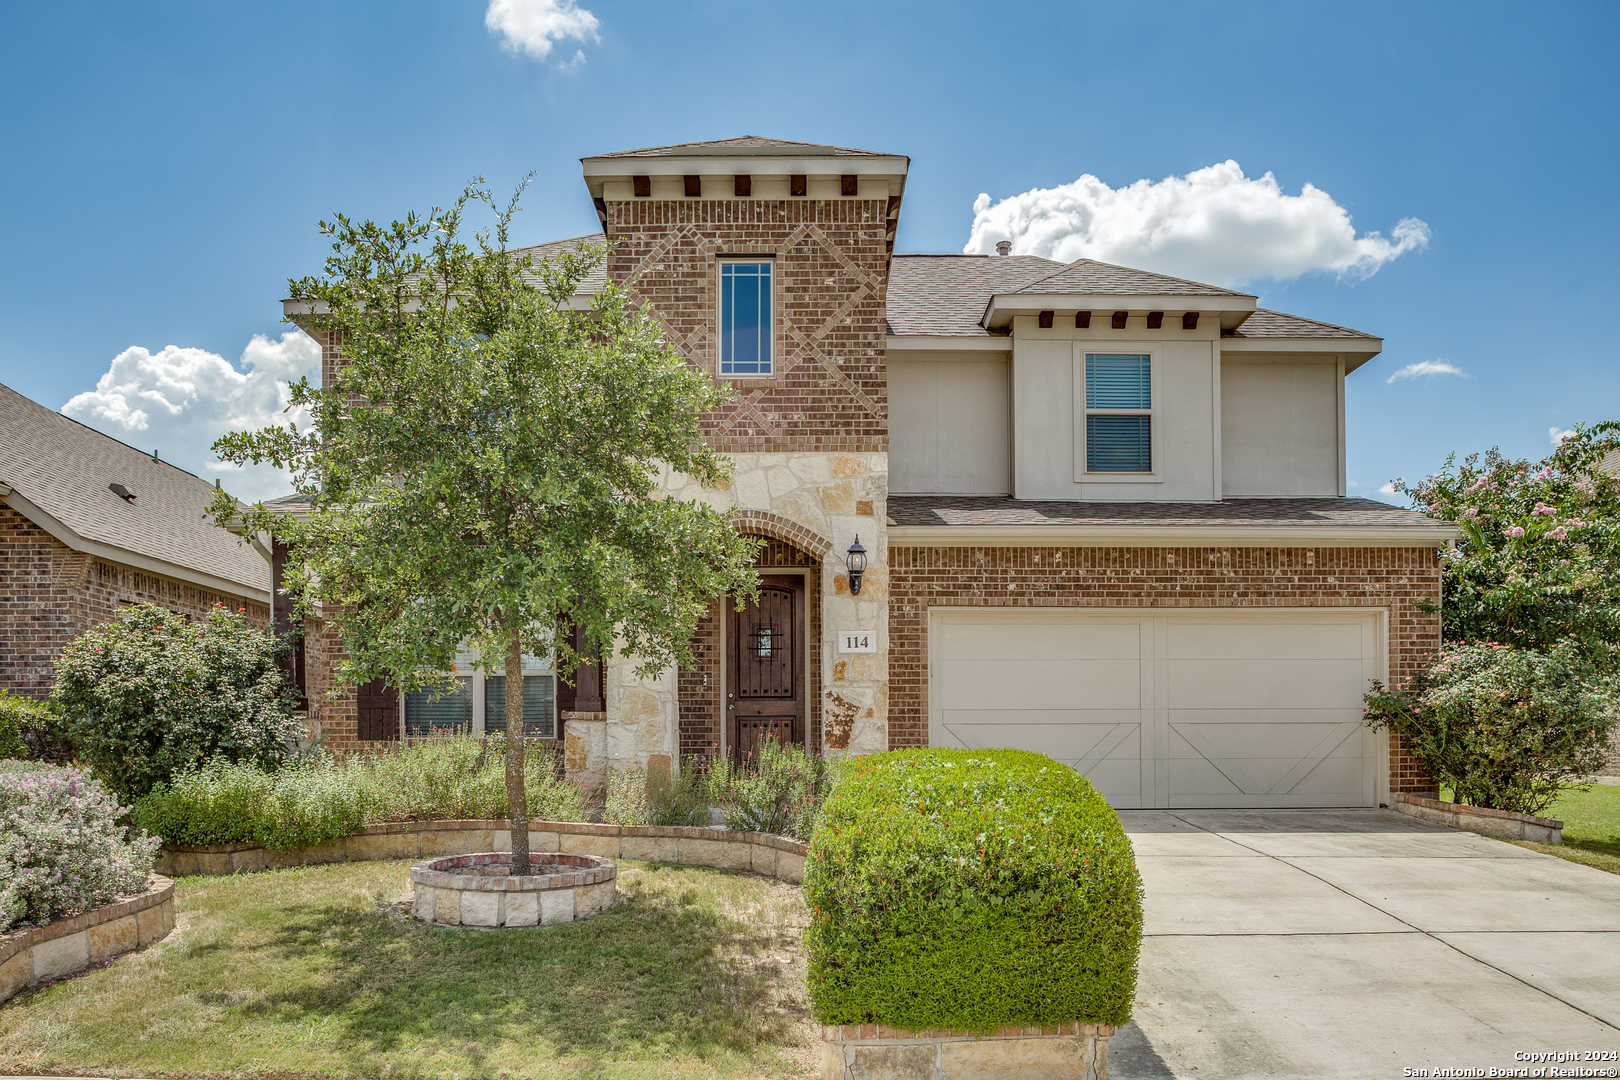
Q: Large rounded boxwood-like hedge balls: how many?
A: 1